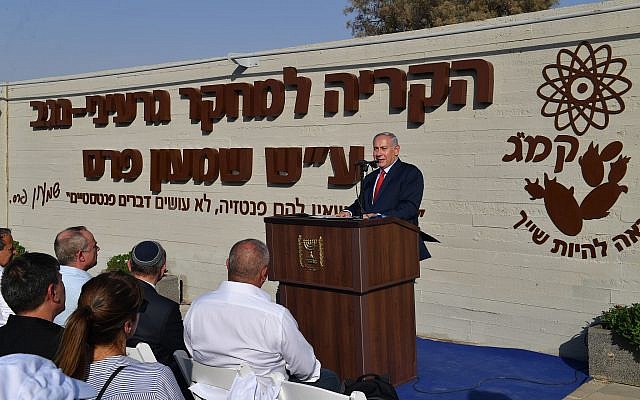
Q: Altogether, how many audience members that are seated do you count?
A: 7